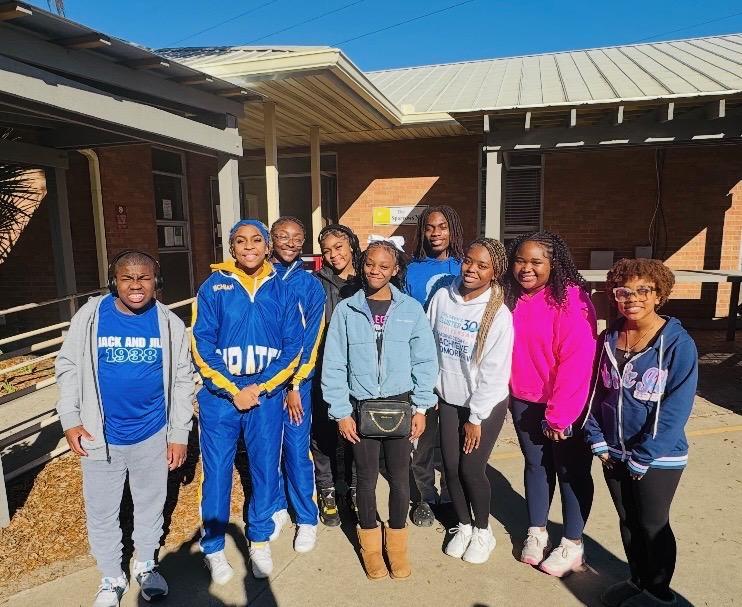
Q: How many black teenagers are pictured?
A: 9